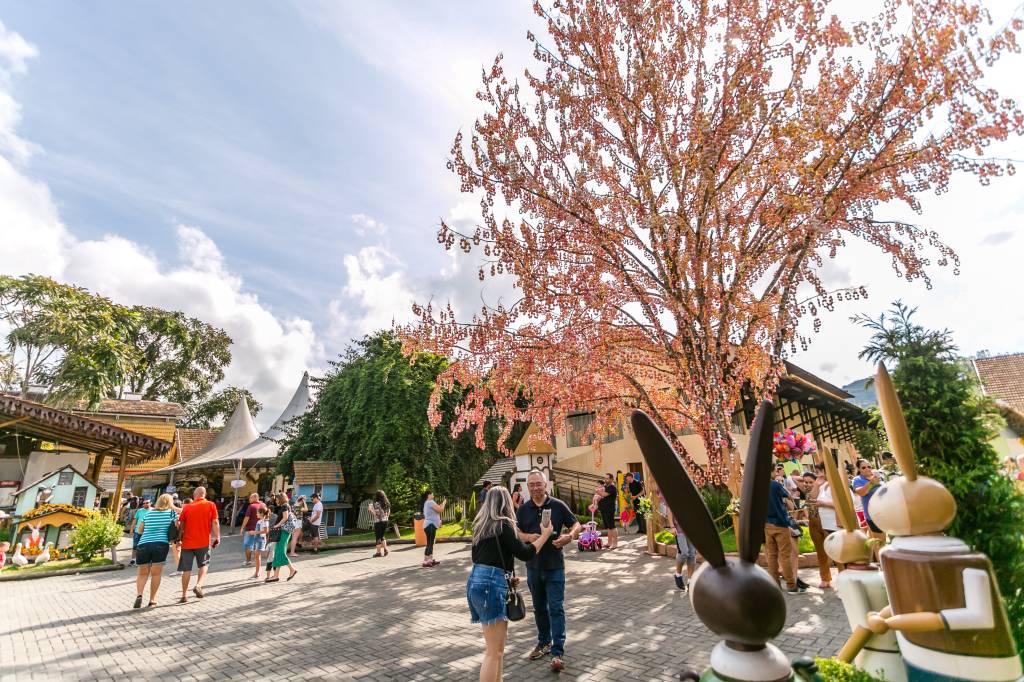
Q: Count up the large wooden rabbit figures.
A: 3